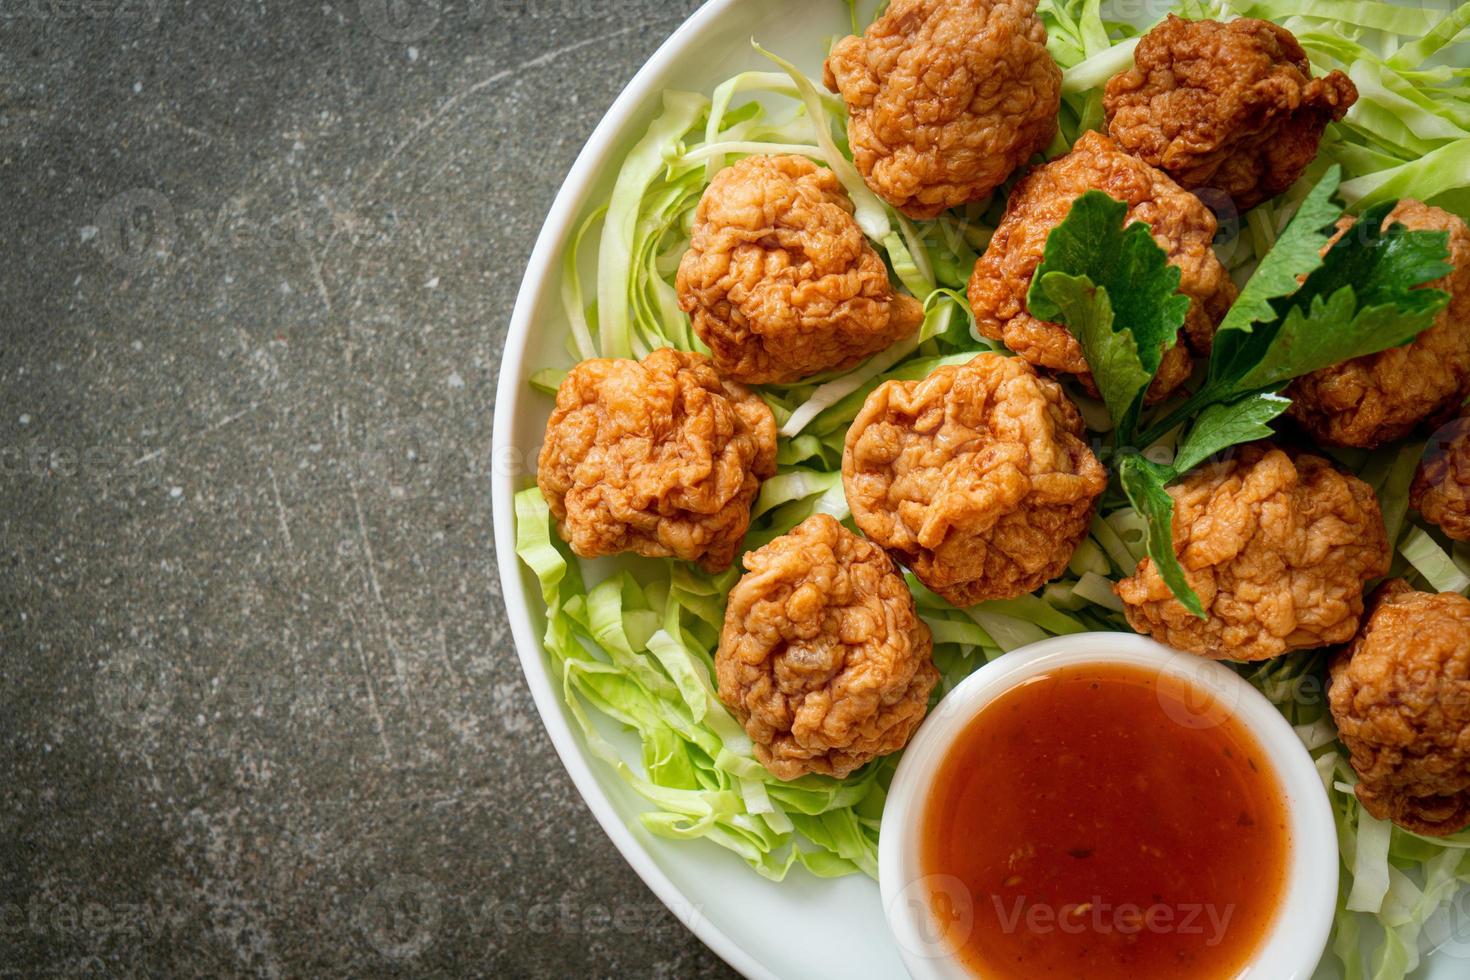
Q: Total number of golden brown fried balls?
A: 11